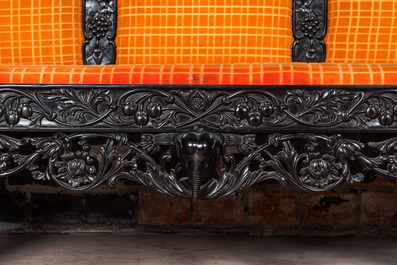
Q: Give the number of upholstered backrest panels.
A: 3